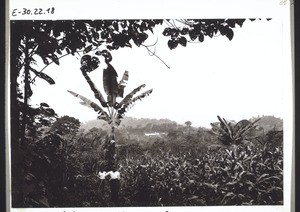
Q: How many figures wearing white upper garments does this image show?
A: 2